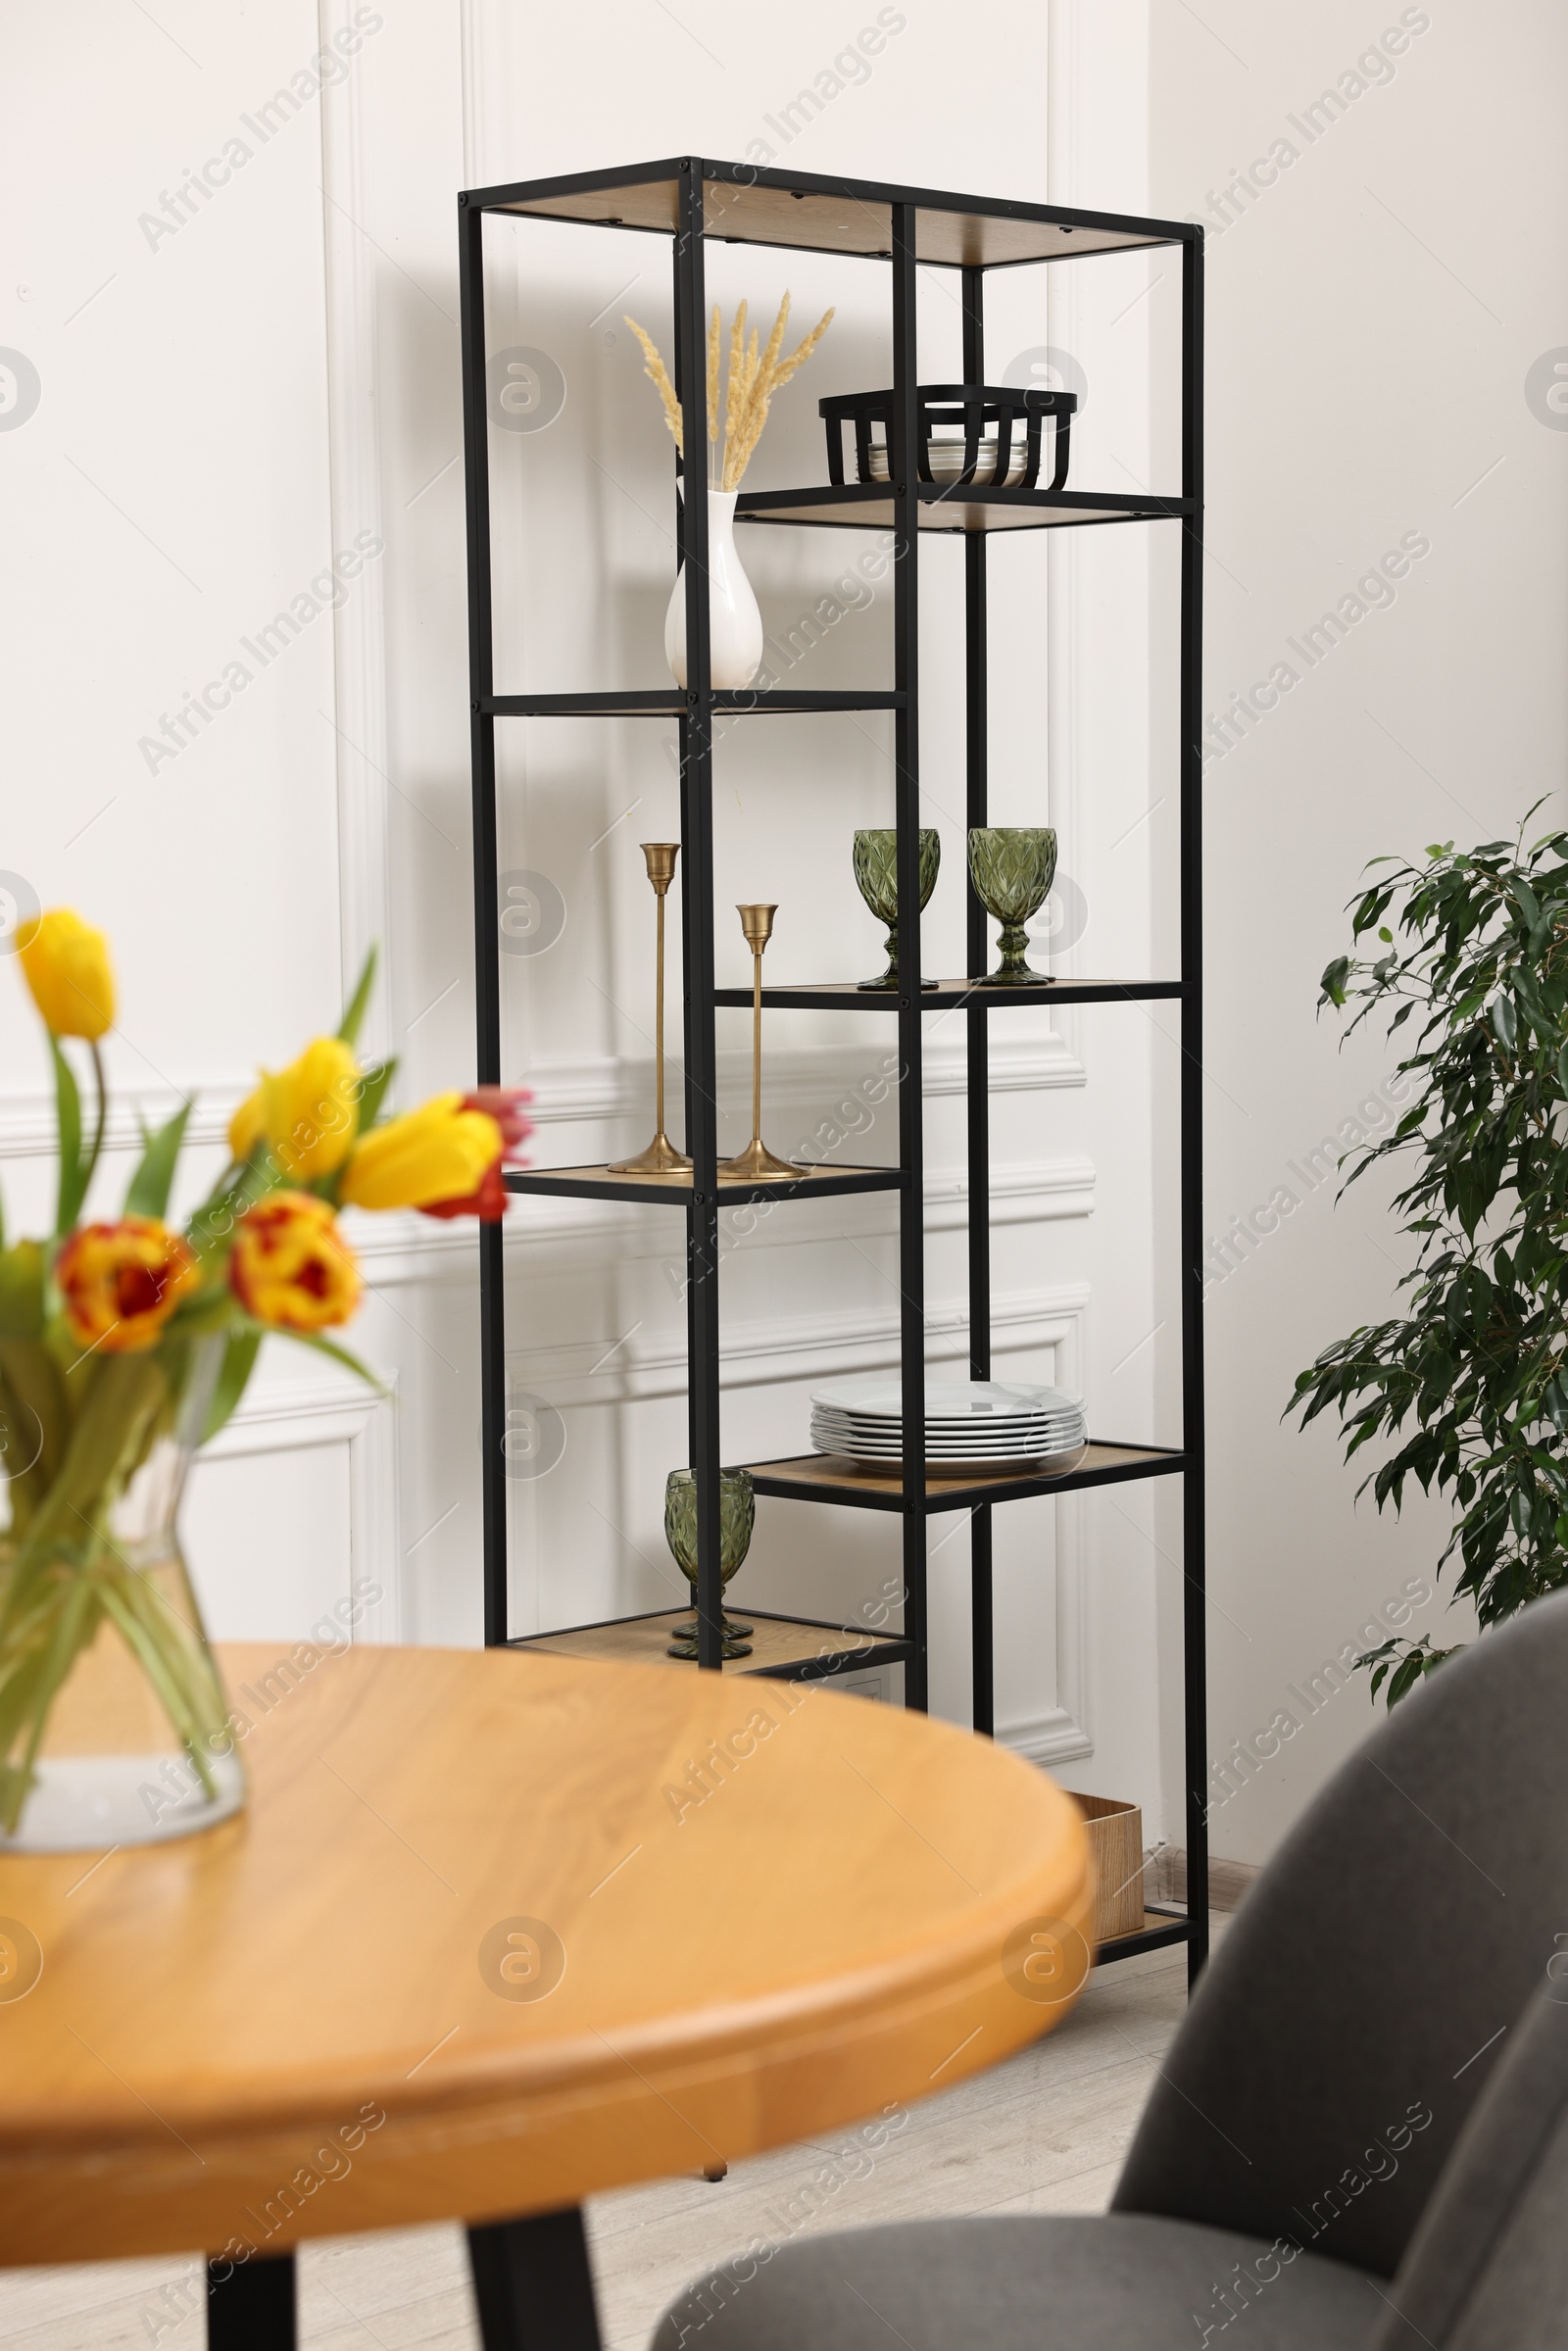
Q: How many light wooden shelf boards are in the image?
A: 8